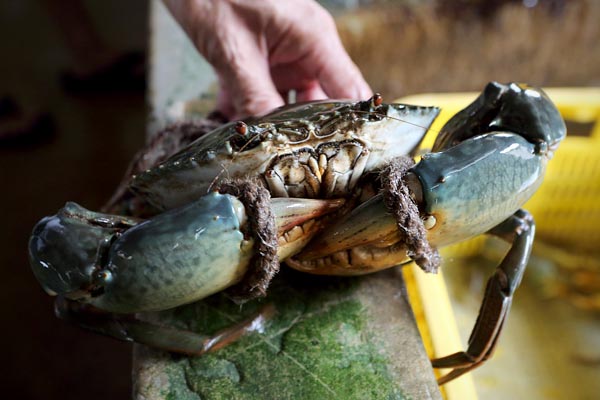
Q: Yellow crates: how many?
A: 1